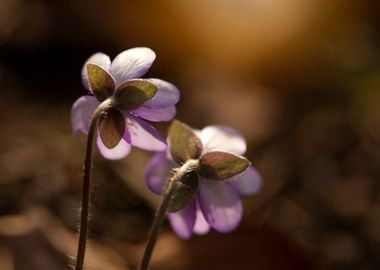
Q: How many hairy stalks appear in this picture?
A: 2